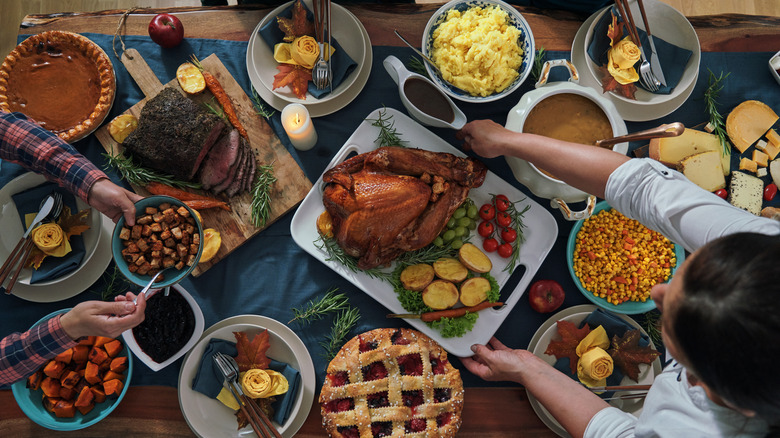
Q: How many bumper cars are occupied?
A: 0